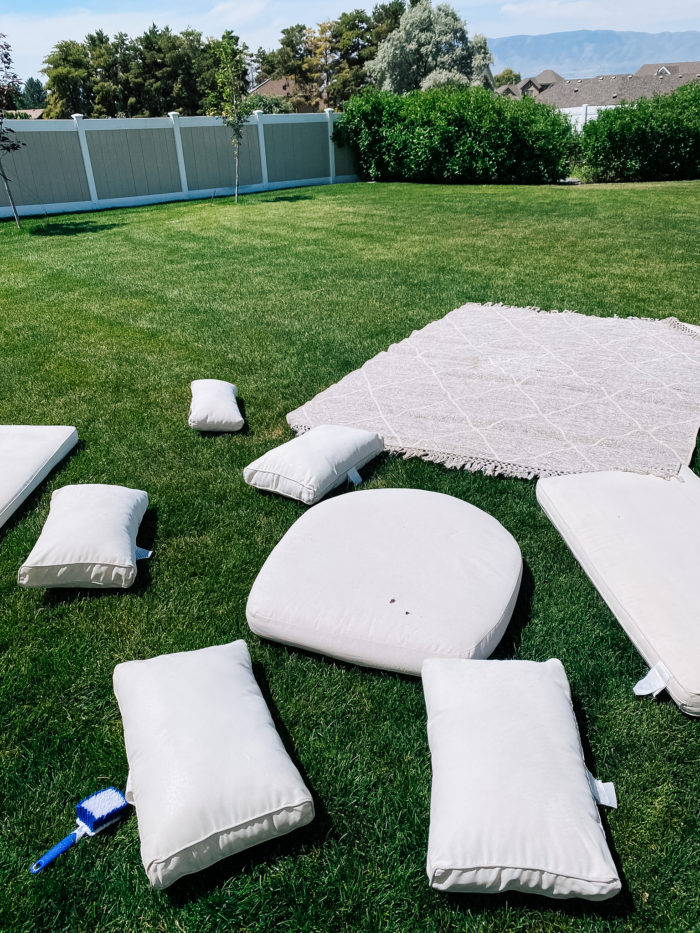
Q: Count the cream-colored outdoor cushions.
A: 8